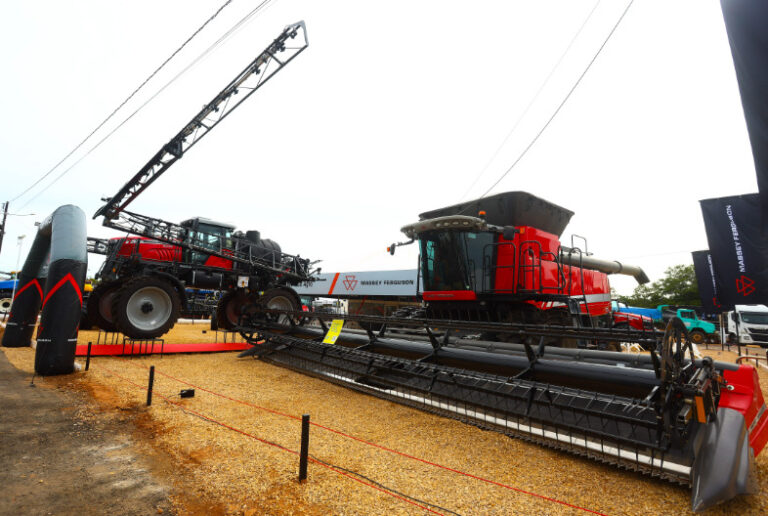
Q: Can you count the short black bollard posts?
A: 3